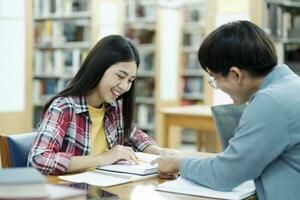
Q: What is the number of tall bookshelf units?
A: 4